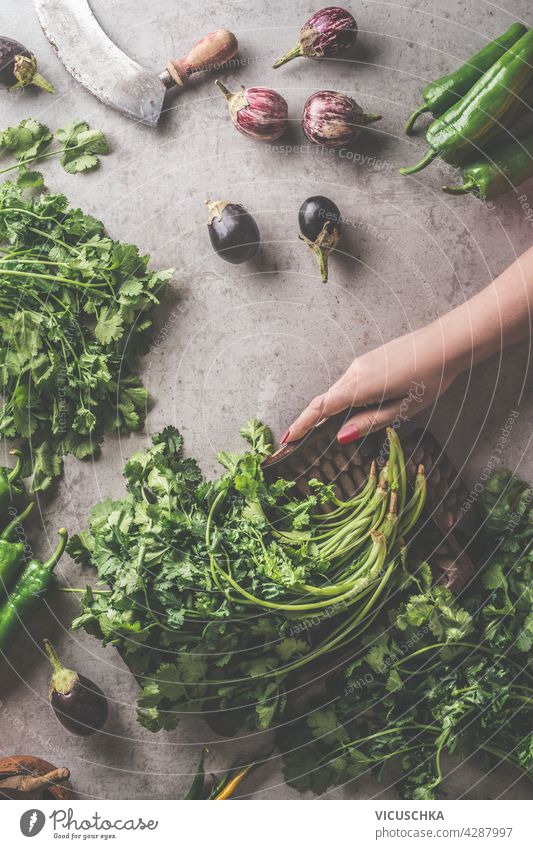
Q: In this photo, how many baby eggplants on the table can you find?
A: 7